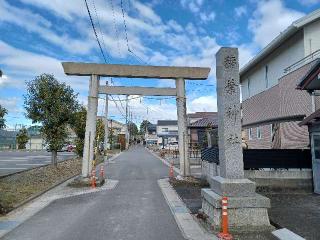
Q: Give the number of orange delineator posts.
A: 4